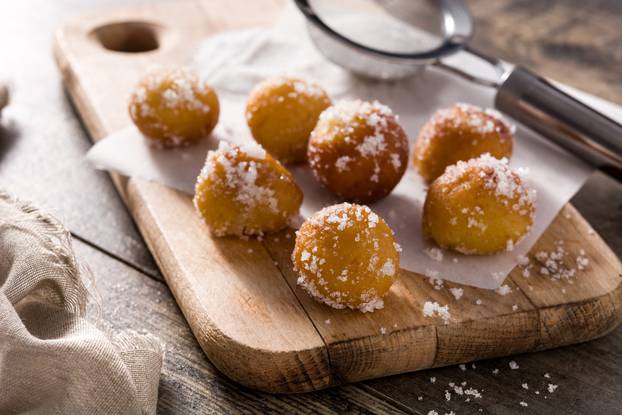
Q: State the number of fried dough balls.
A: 7